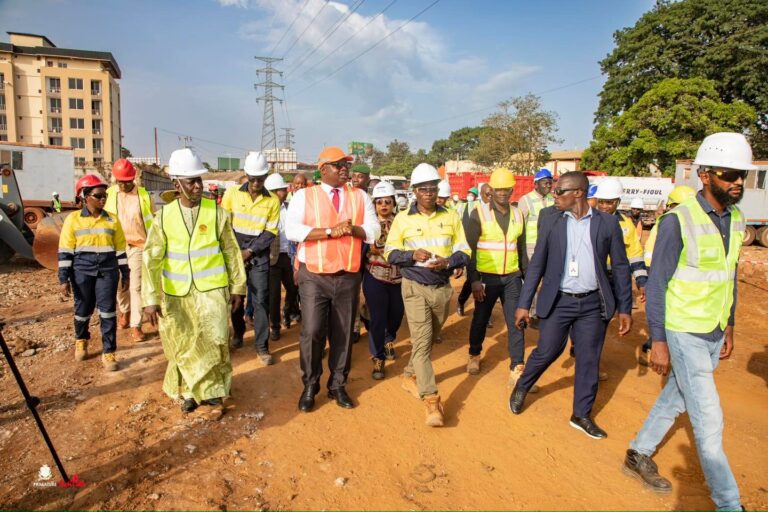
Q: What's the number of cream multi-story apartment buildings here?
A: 1